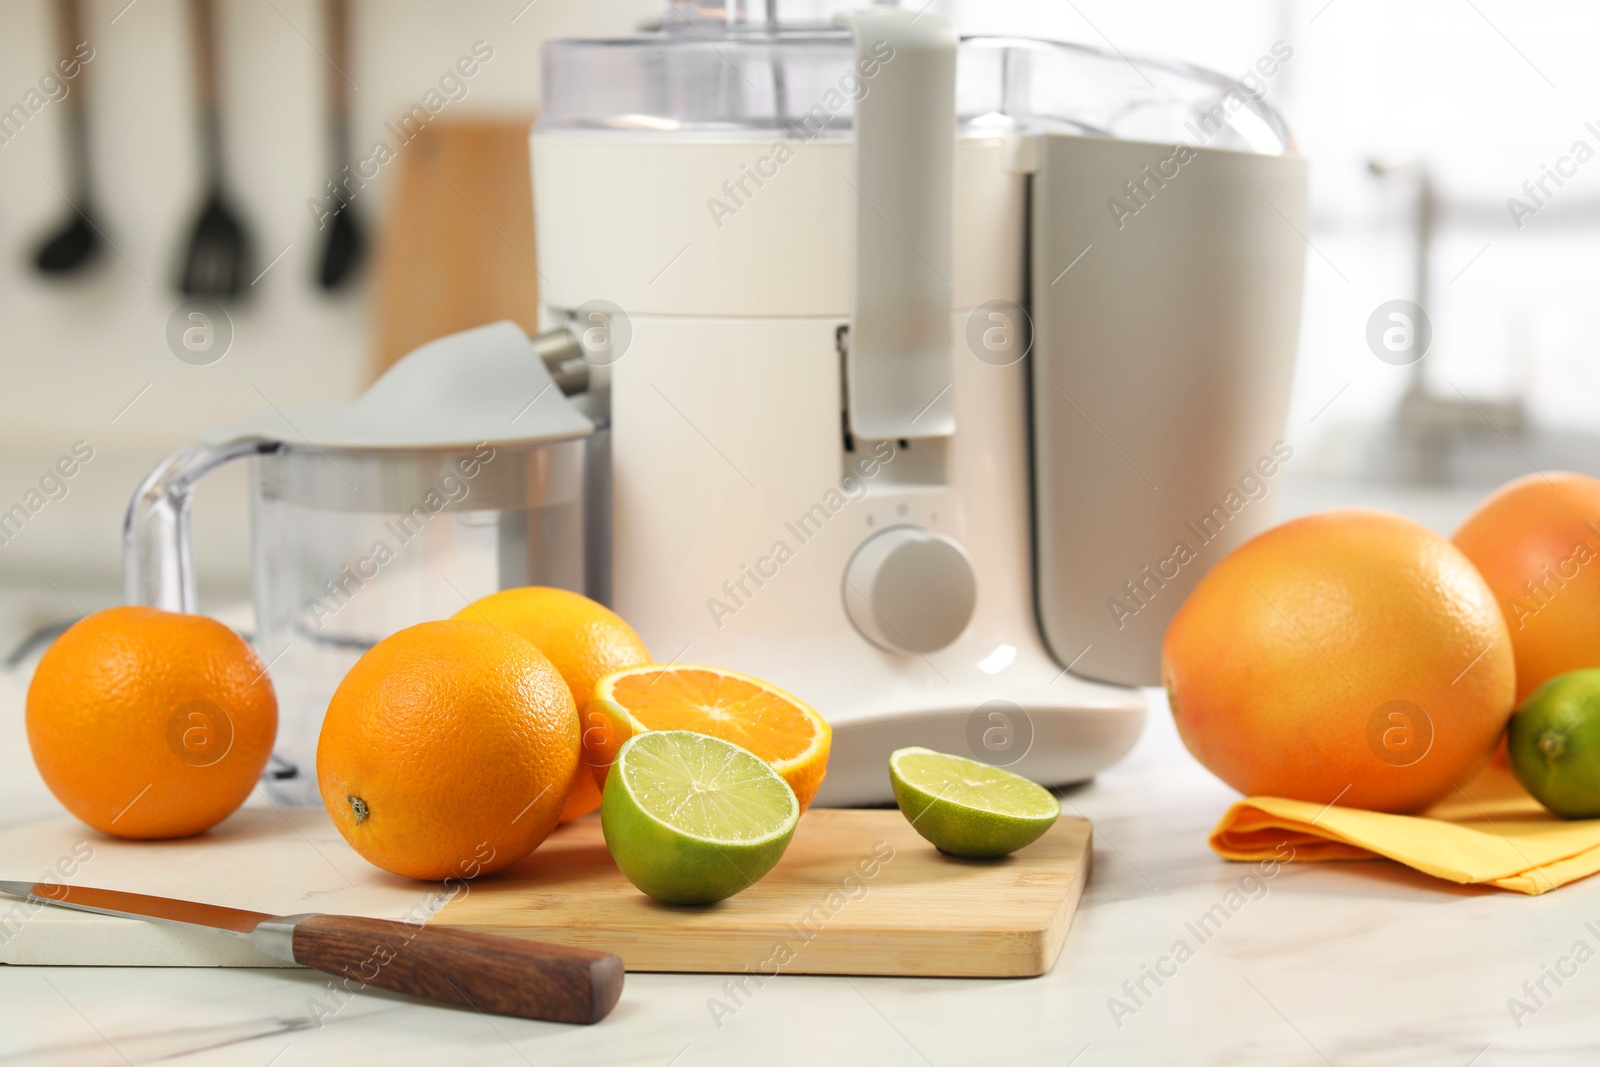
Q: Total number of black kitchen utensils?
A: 3